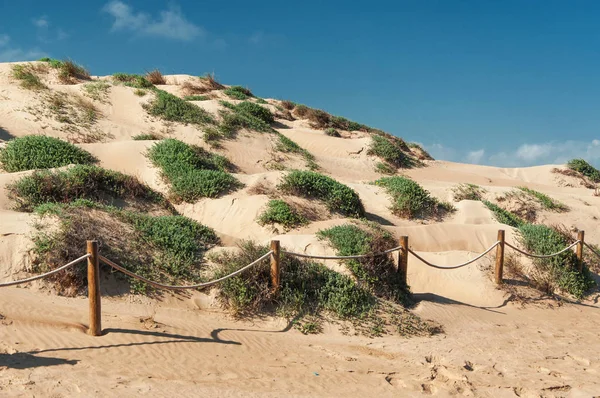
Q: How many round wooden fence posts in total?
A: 5